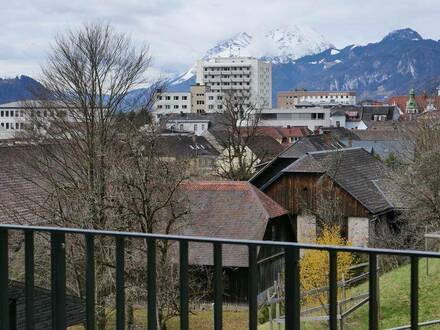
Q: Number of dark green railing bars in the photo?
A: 13